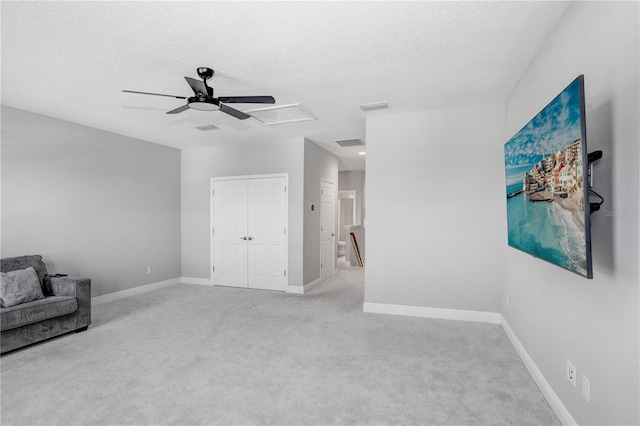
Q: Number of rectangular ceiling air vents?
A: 3